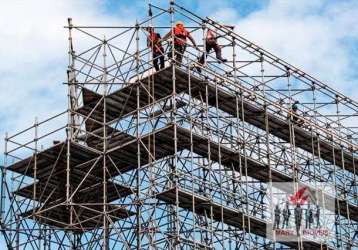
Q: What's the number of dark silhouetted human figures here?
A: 5